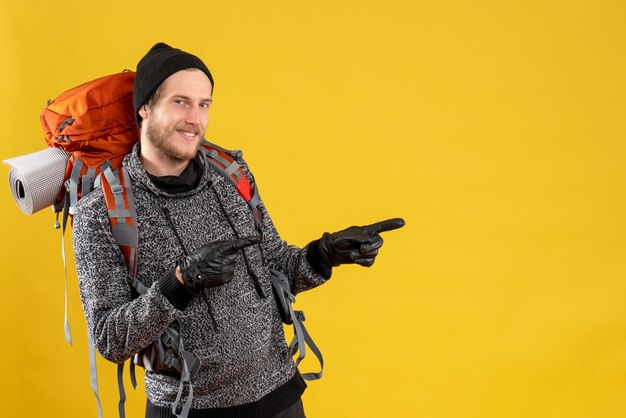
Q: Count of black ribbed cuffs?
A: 2